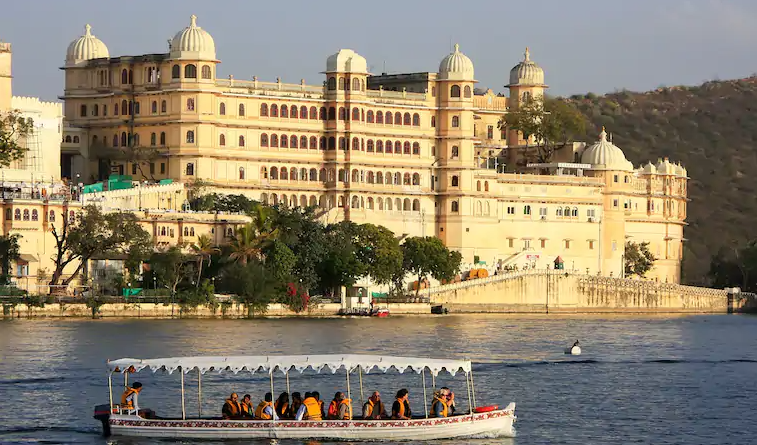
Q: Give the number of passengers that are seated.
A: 13